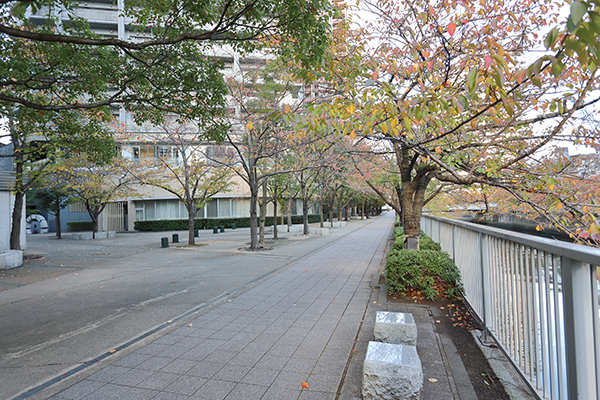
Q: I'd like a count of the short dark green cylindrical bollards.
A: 6